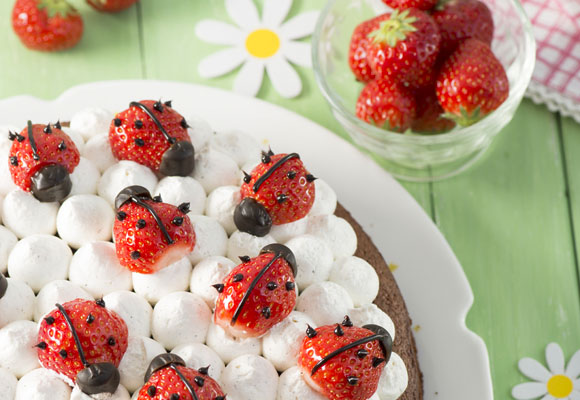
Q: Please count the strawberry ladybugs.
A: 8